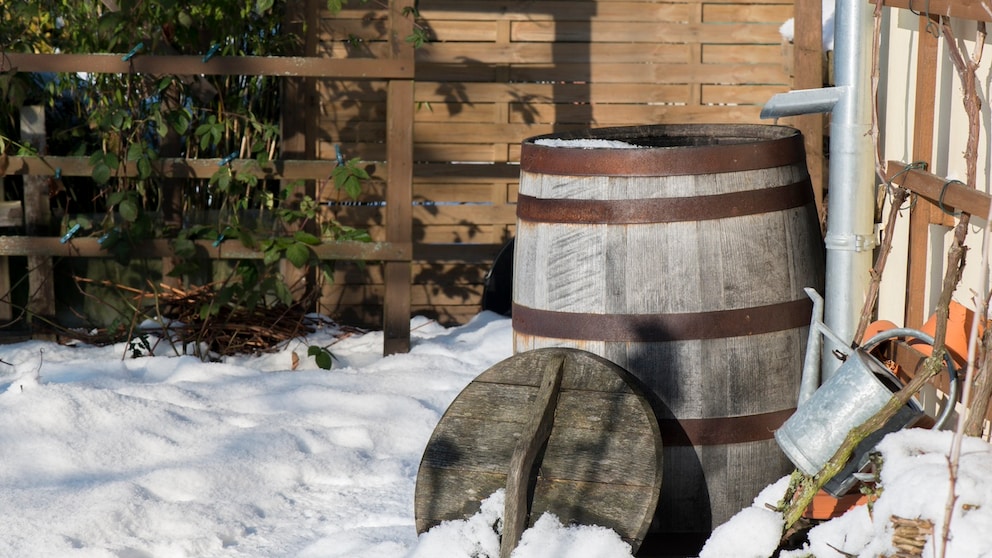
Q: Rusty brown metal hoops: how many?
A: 4